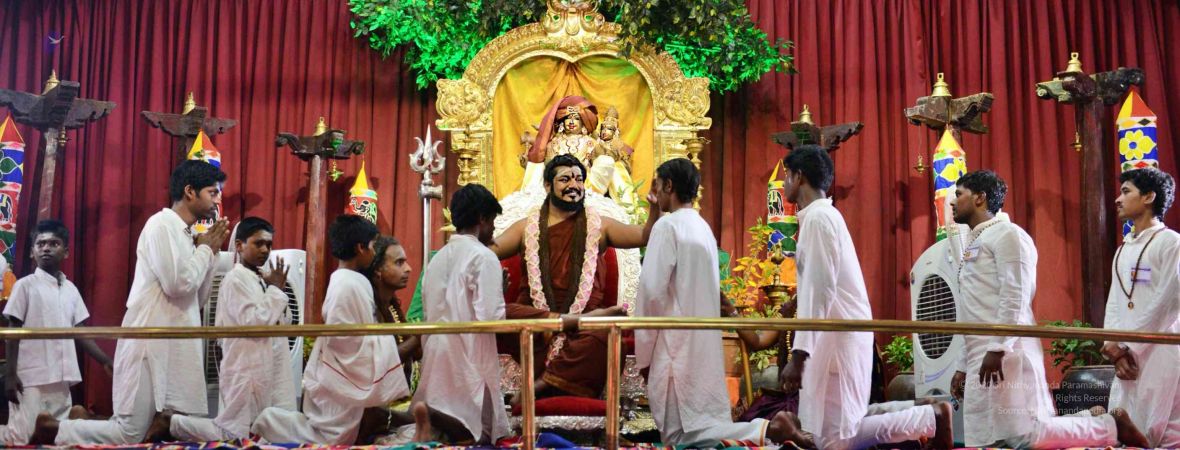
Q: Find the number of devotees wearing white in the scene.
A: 9